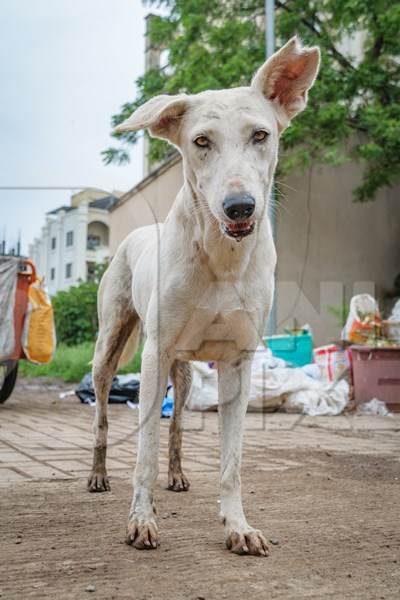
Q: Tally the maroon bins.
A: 1